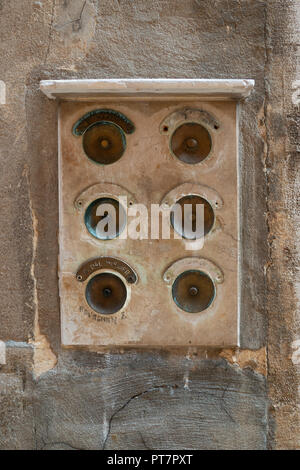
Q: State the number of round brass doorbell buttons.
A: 6